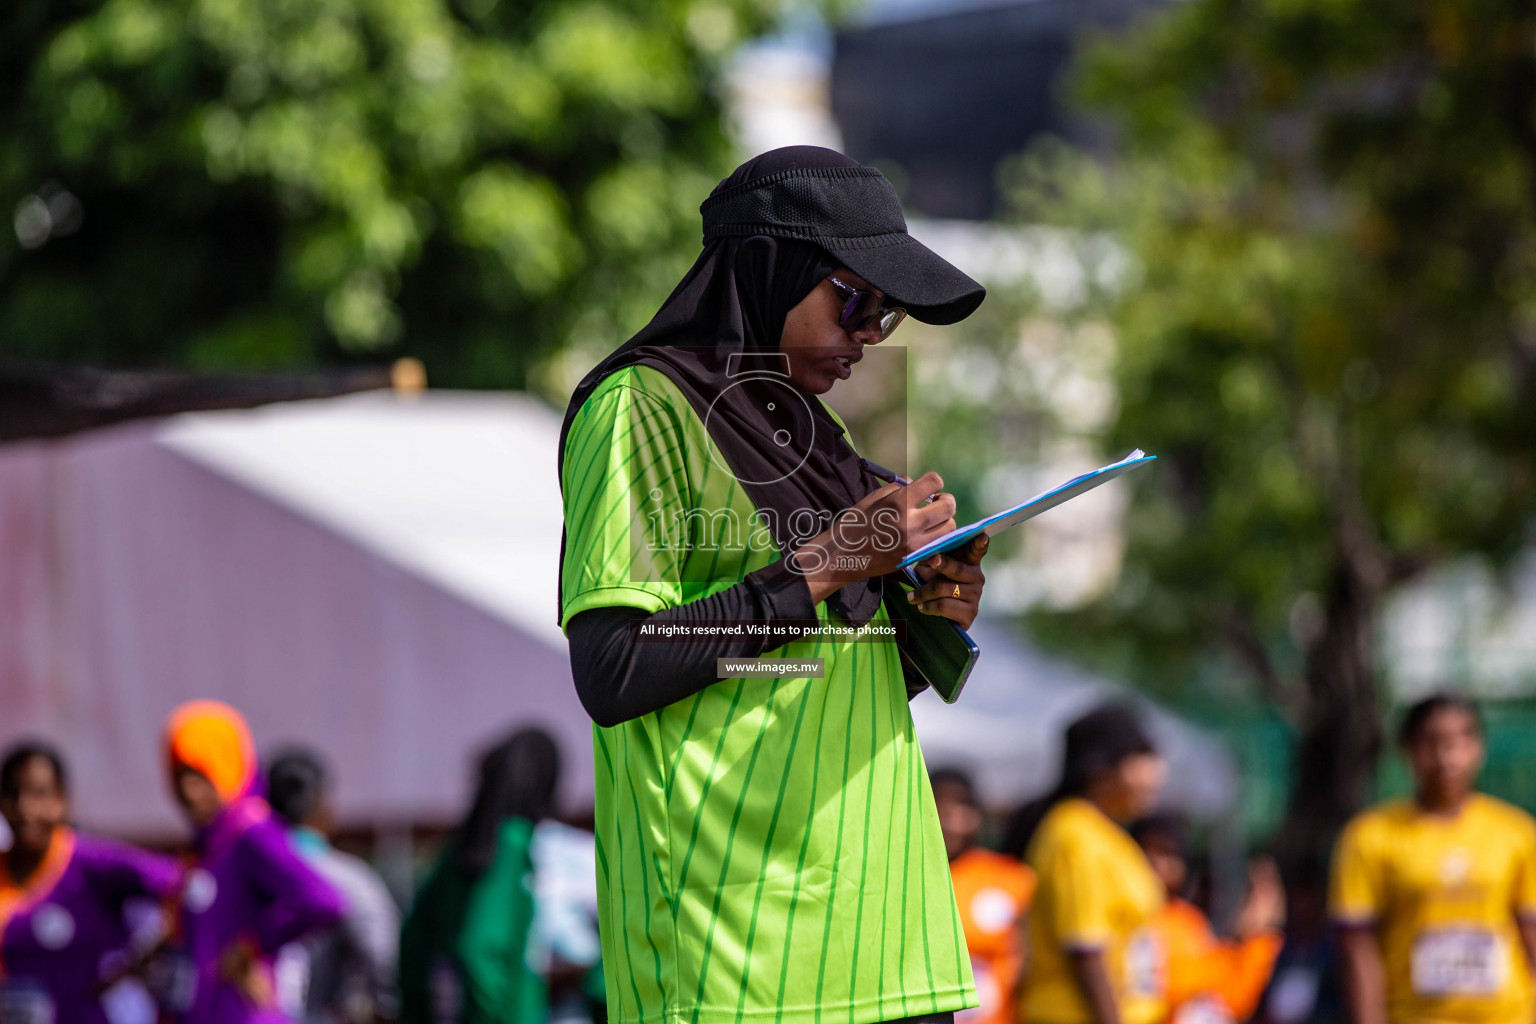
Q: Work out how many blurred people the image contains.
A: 8